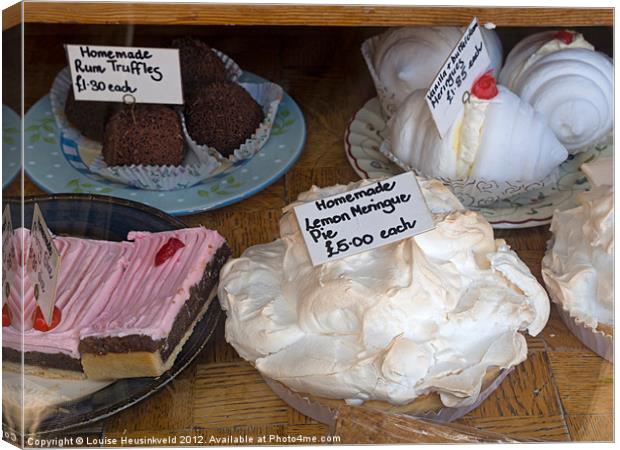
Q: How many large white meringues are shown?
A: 3